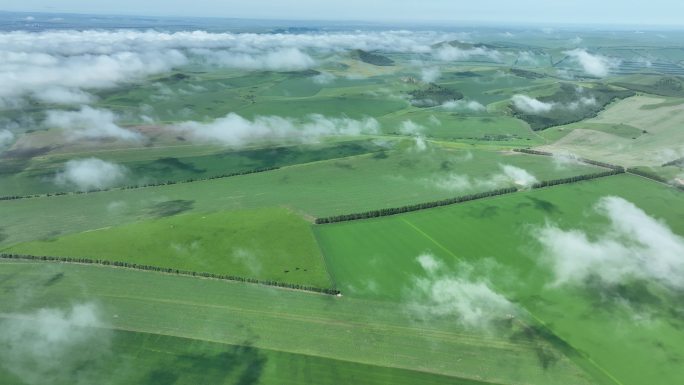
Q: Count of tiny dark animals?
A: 3